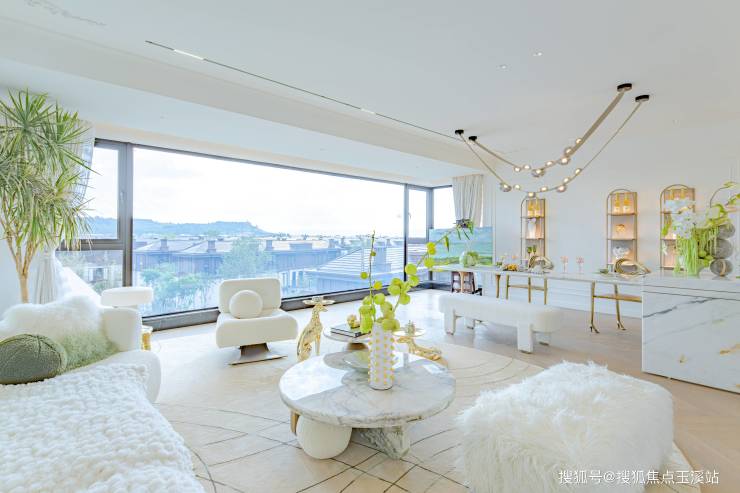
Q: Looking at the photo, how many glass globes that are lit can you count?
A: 14